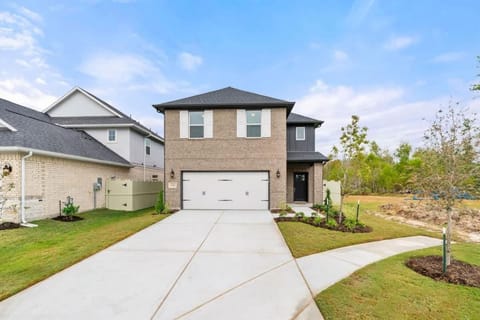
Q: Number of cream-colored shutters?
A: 4